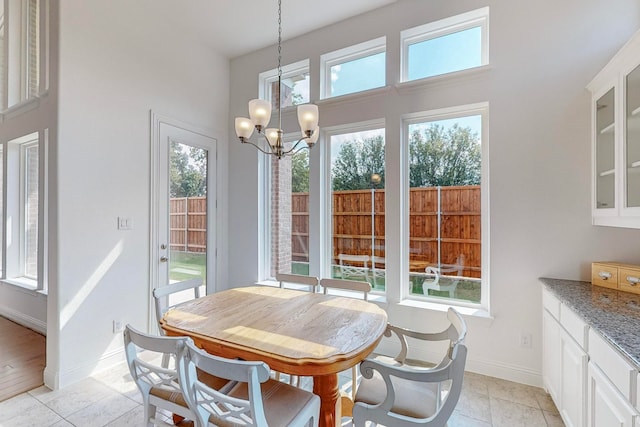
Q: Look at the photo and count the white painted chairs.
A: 6